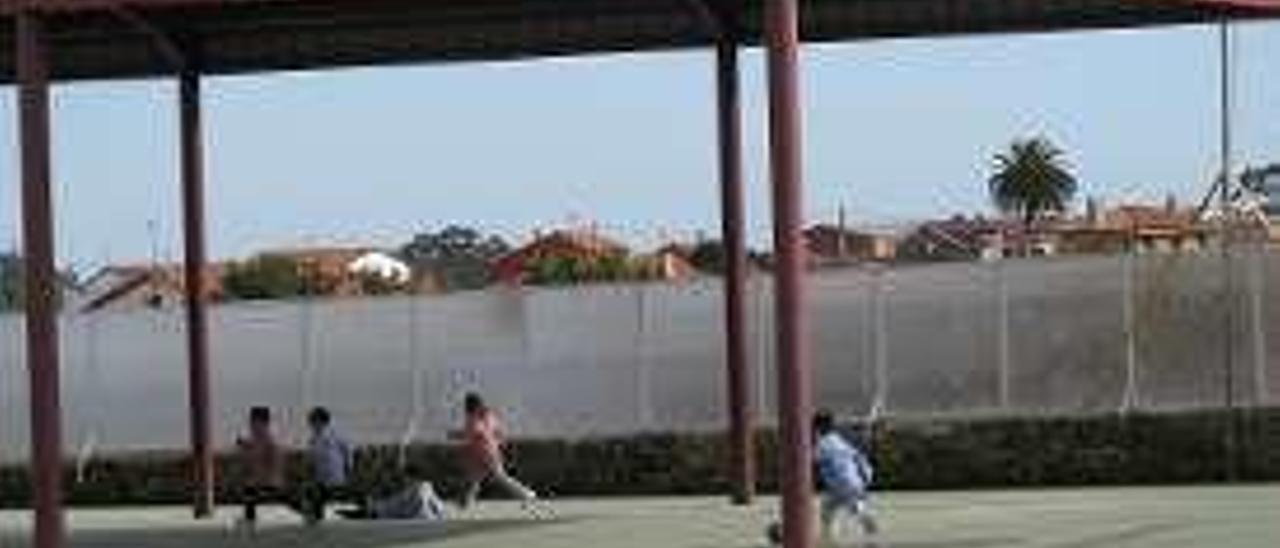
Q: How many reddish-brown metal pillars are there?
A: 4